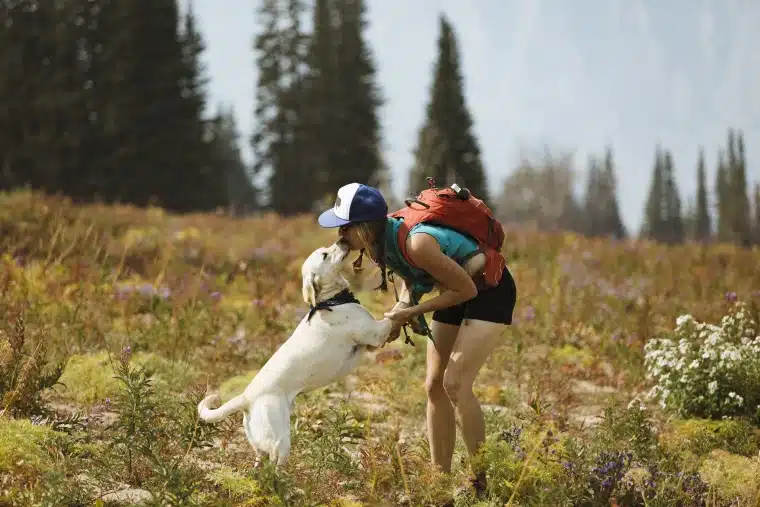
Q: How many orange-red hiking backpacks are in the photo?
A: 1